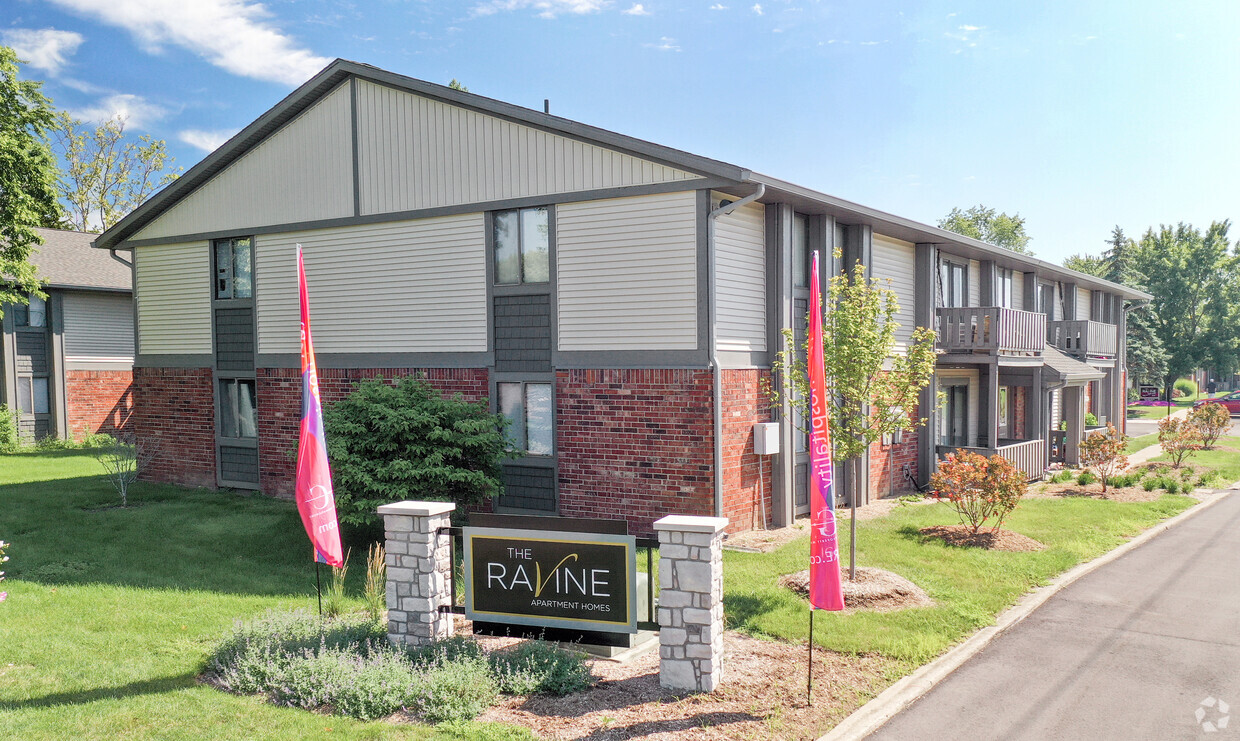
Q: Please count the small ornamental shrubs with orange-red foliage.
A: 4